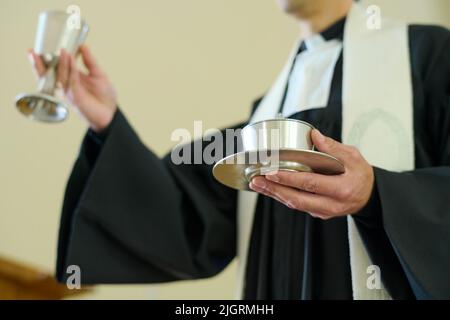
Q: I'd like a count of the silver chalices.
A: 1